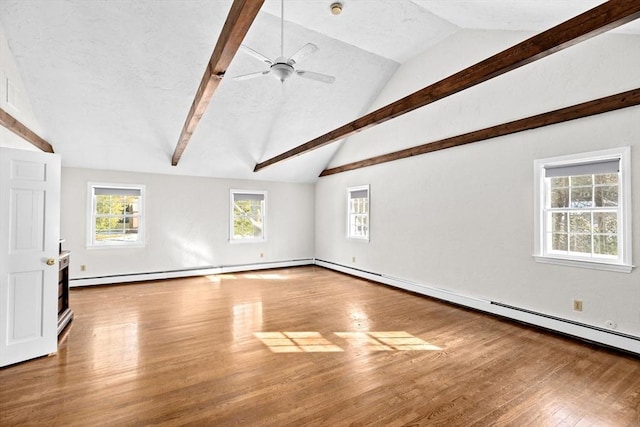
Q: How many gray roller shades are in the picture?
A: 4